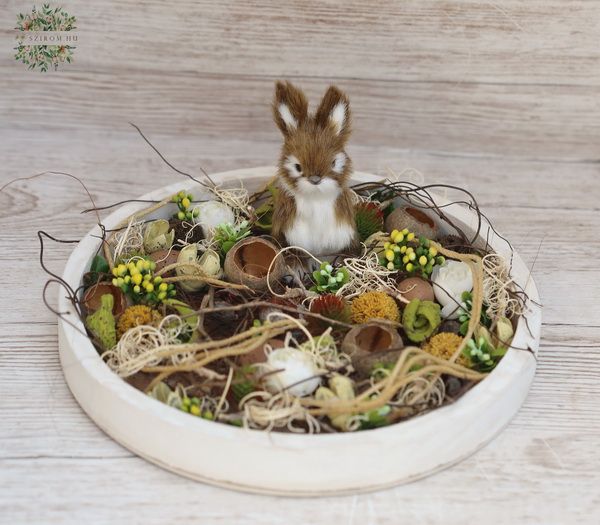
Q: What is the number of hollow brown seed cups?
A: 4